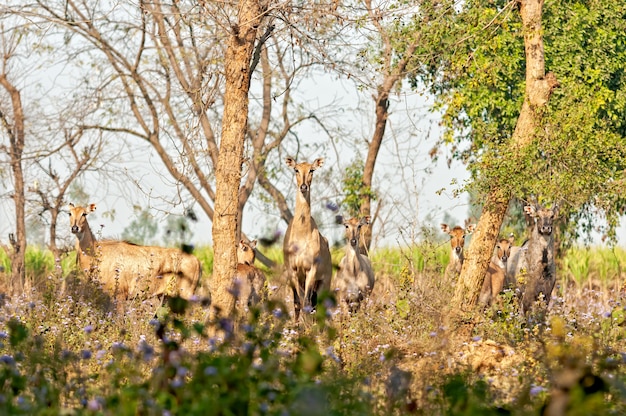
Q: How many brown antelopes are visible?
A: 6